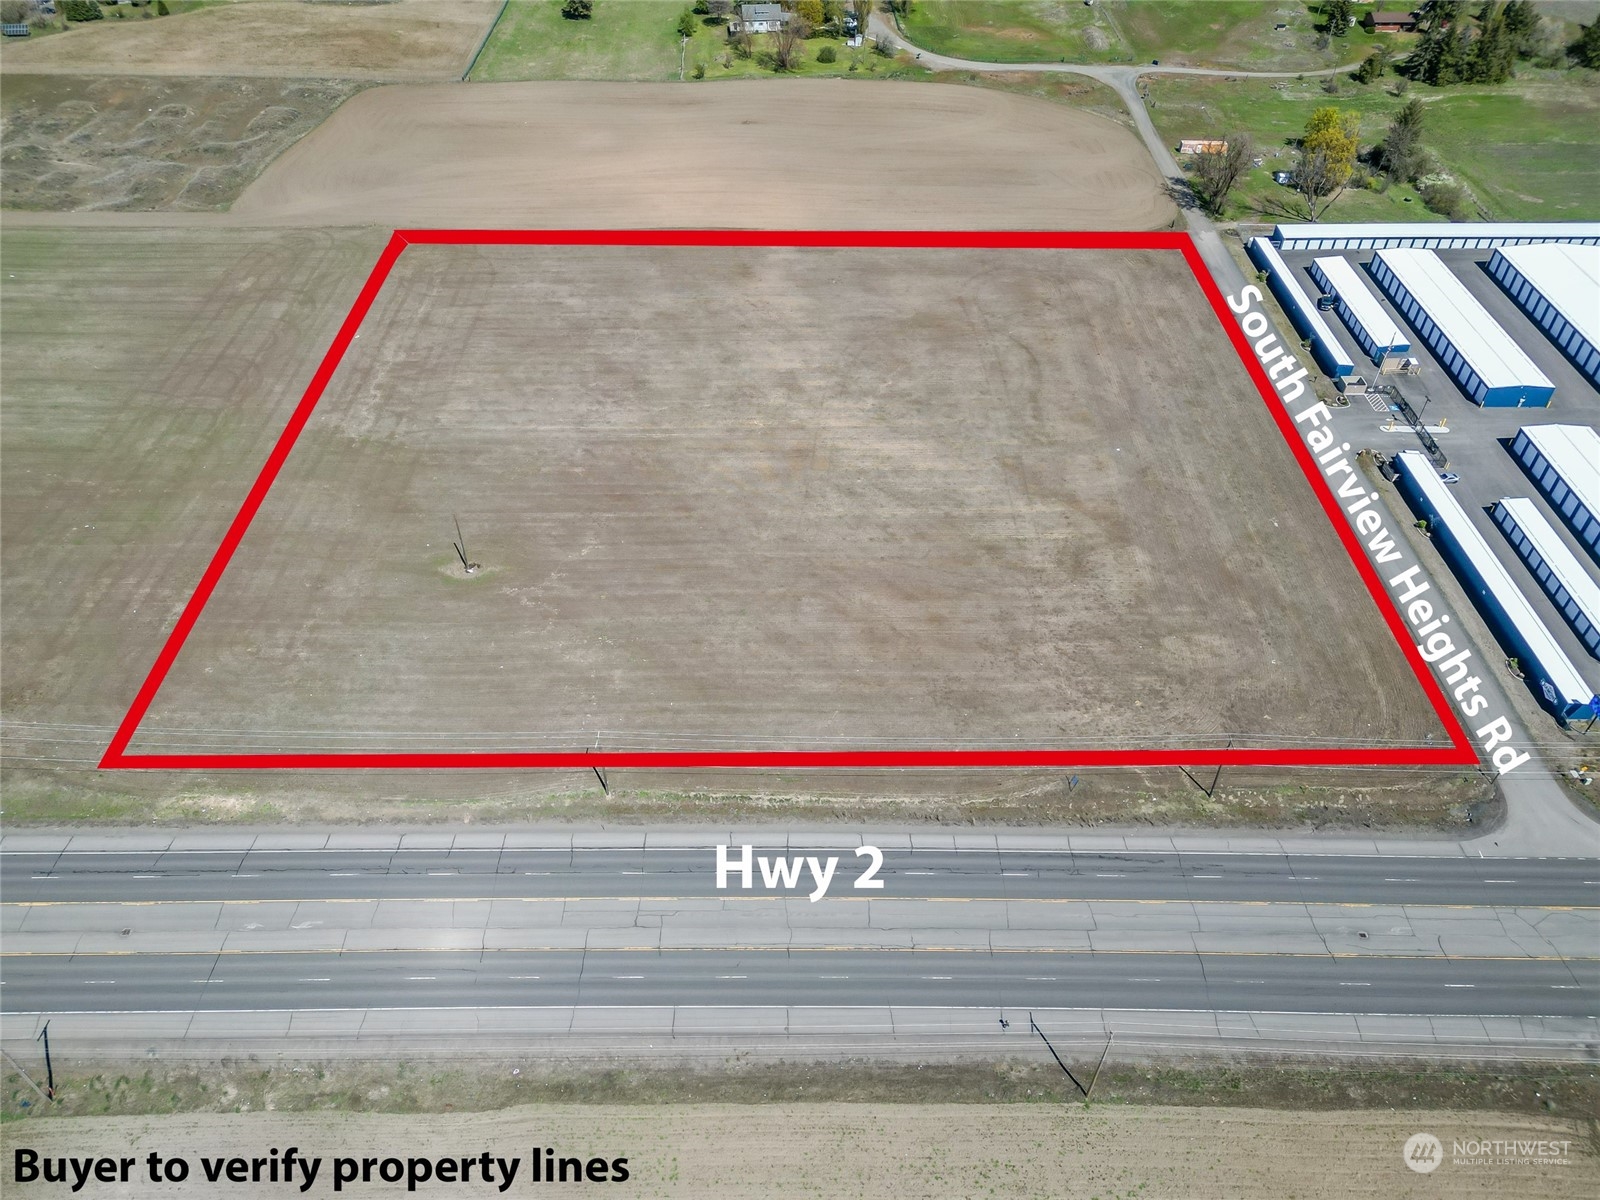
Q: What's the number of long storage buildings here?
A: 8